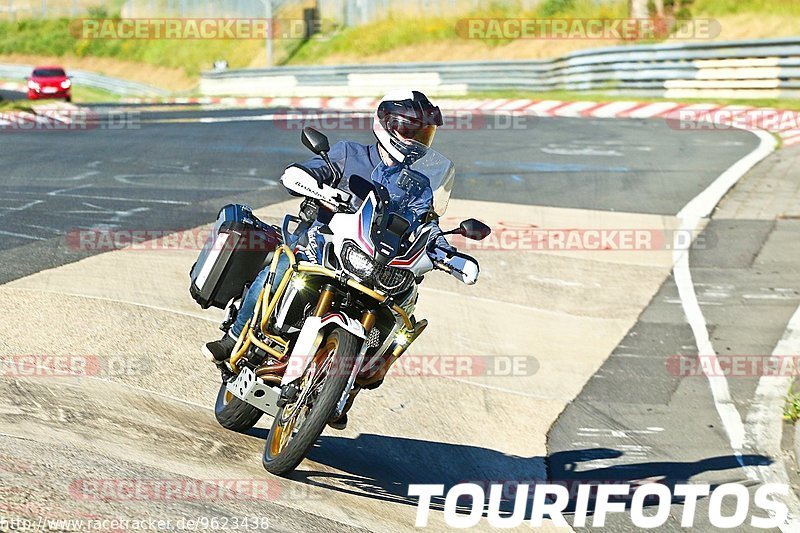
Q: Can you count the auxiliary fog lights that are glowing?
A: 2